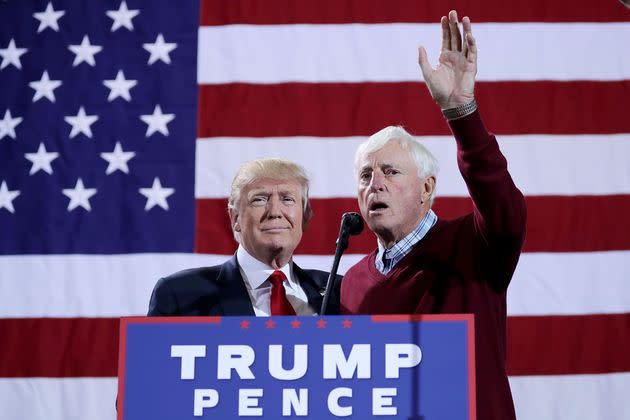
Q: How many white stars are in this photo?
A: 15